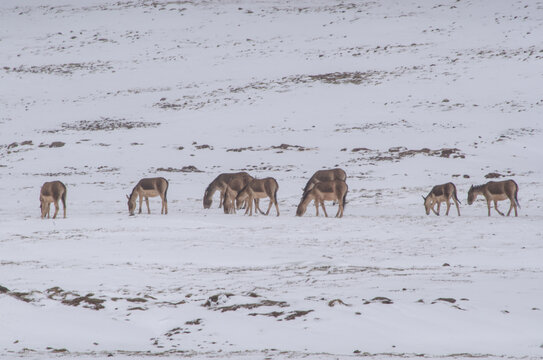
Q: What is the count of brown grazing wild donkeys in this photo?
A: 9